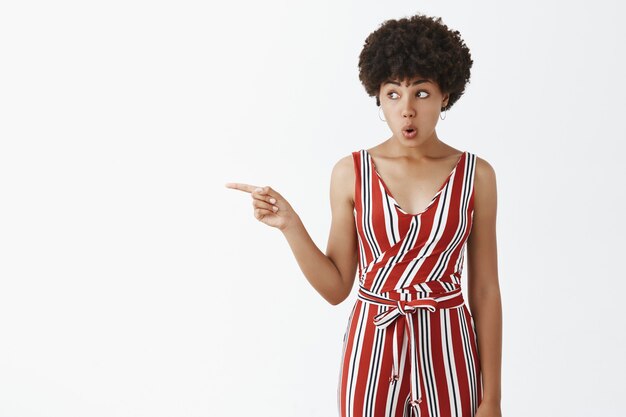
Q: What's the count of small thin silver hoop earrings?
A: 2